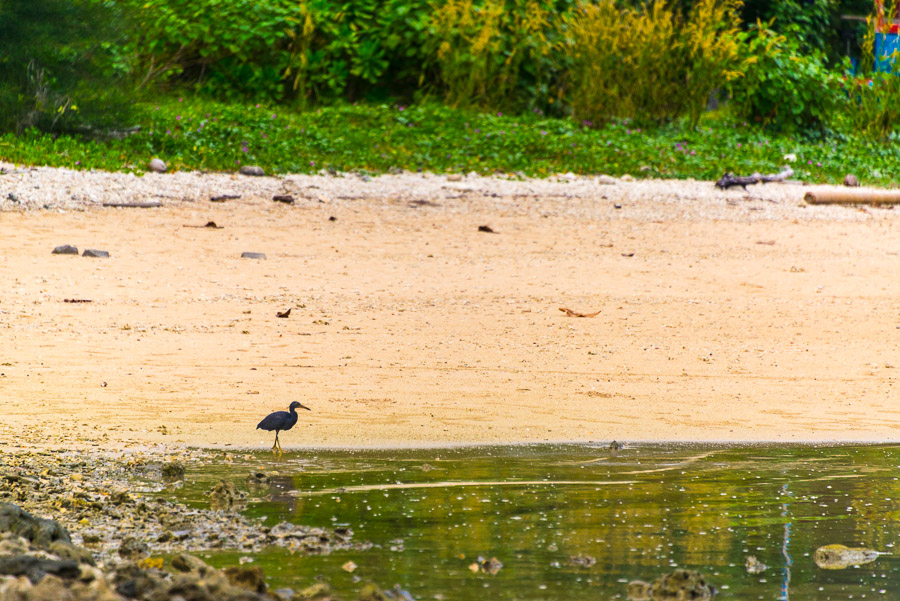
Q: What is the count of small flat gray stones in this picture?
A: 3